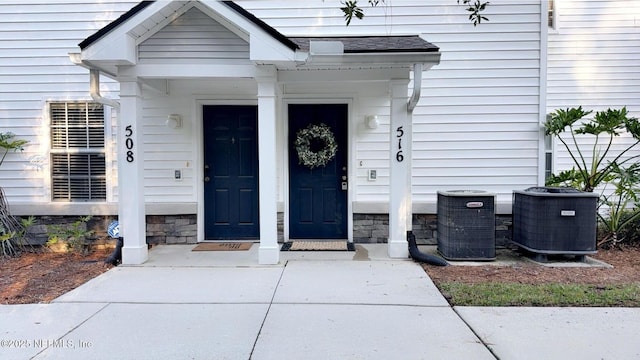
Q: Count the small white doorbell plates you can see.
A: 2